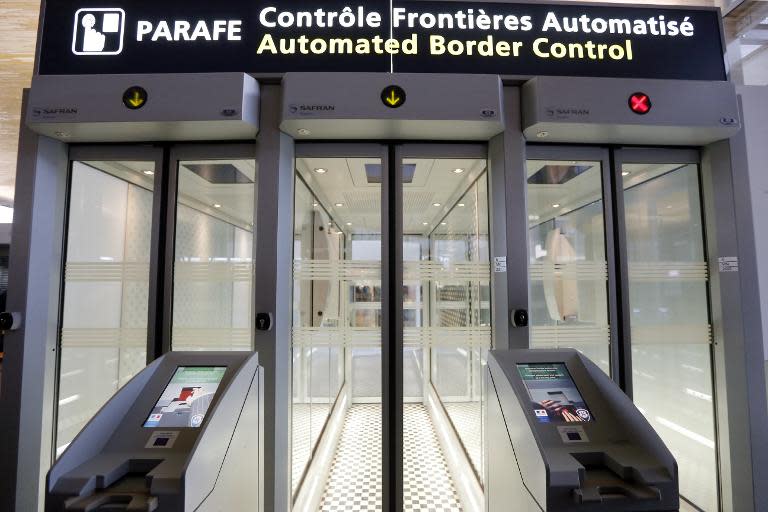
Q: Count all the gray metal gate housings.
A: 3